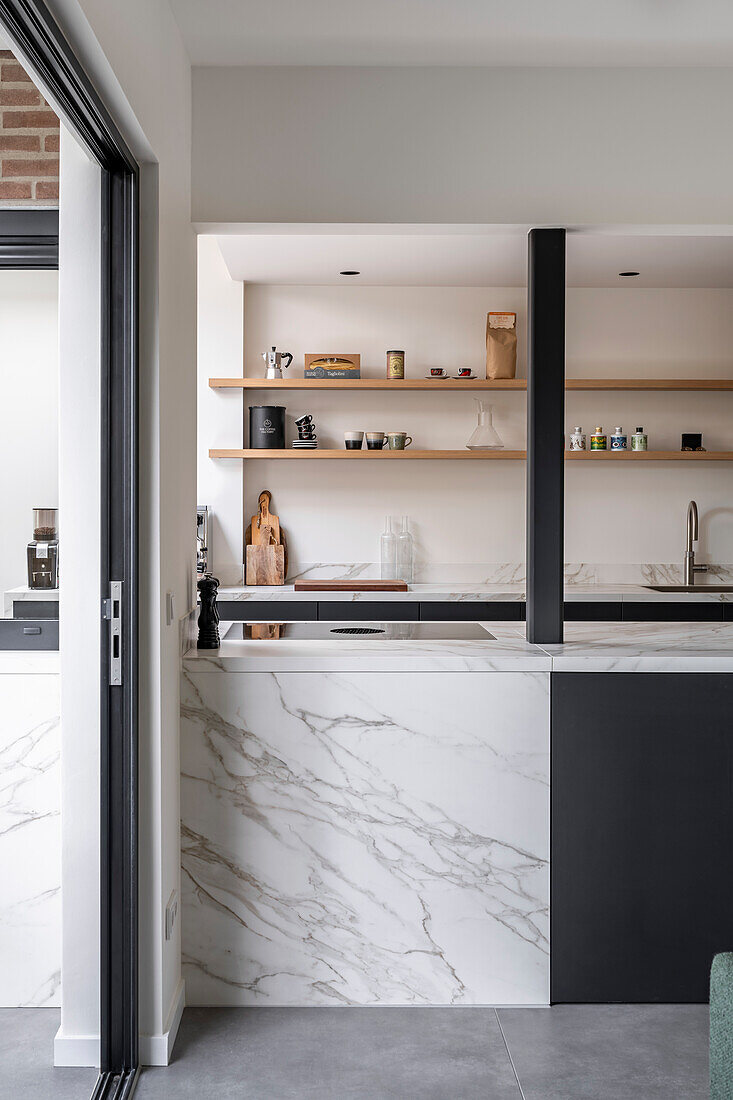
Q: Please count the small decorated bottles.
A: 4